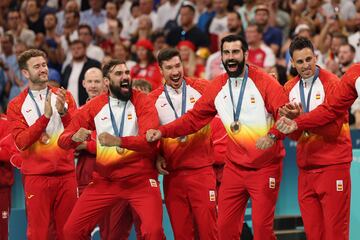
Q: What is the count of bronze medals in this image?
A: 5